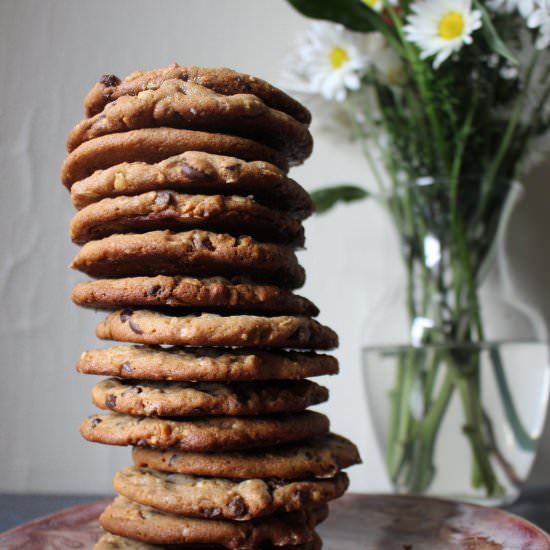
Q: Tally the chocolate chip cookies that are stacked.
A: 15